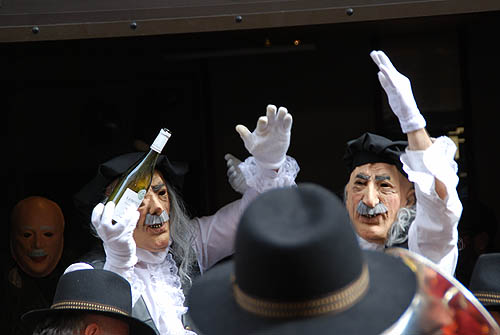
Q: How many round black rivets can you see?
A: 4